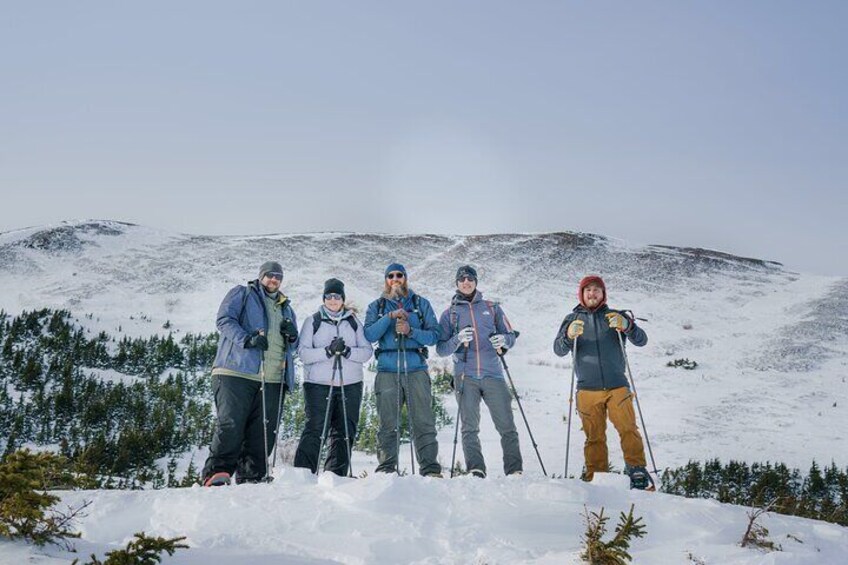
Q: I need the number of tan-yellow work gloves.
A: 2